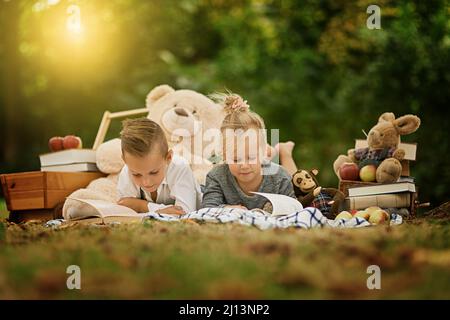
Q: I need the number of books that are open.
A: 2